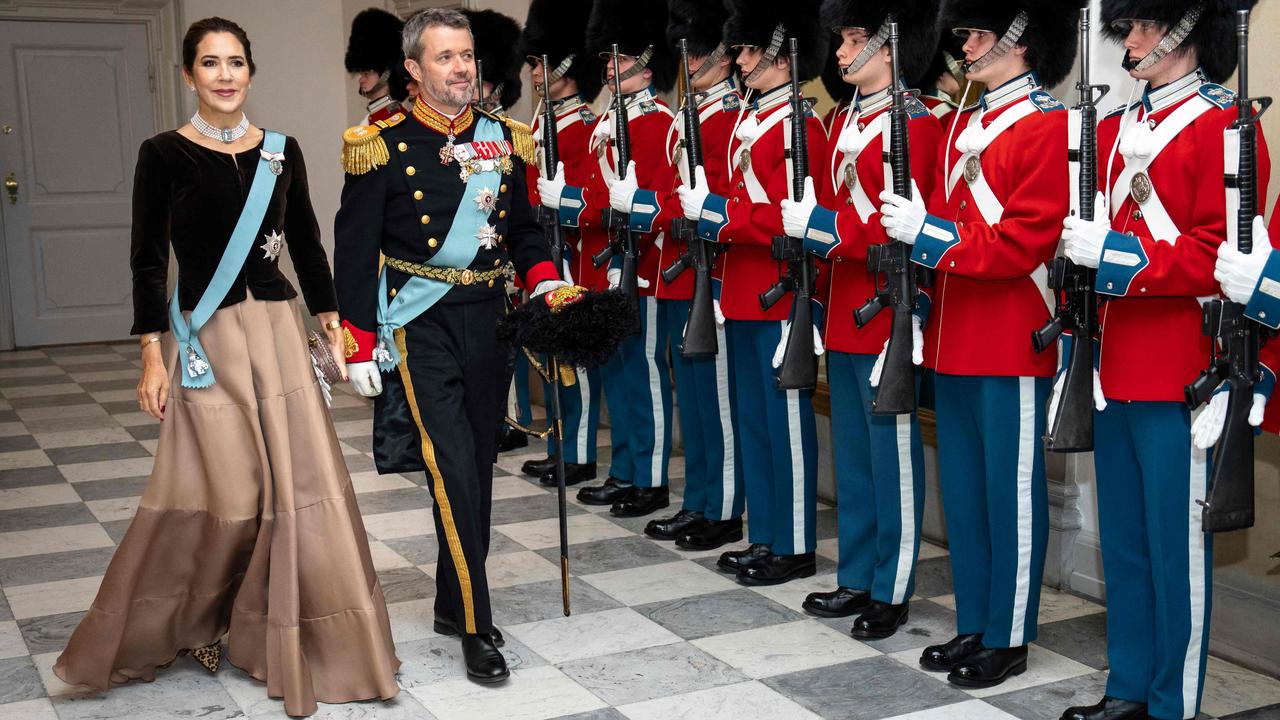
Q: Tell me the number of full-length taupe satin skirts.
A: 1